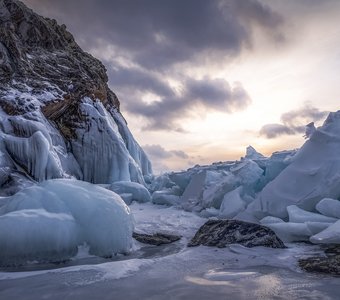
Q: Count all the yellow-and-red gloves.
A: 0